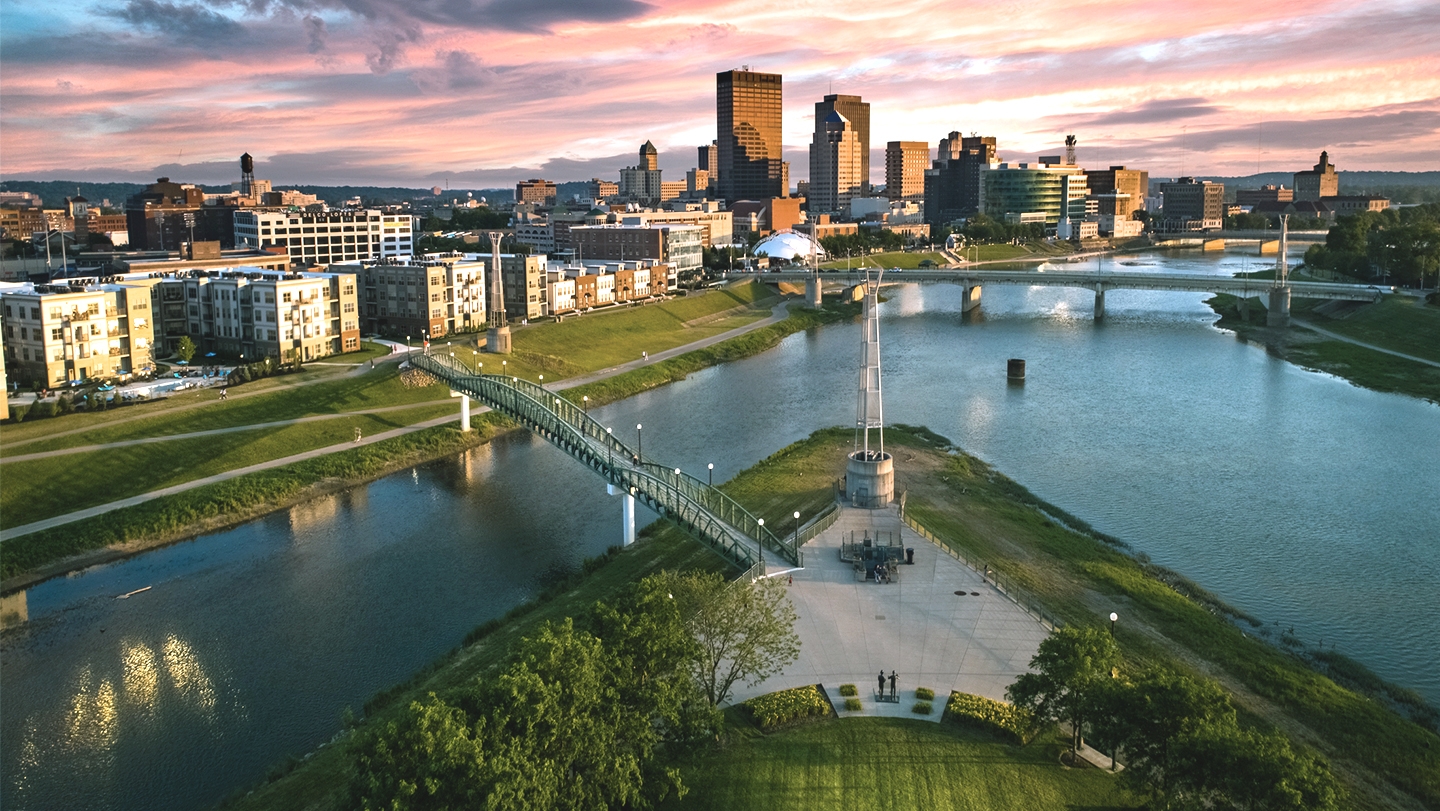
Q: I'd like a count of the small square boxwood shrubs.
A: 4